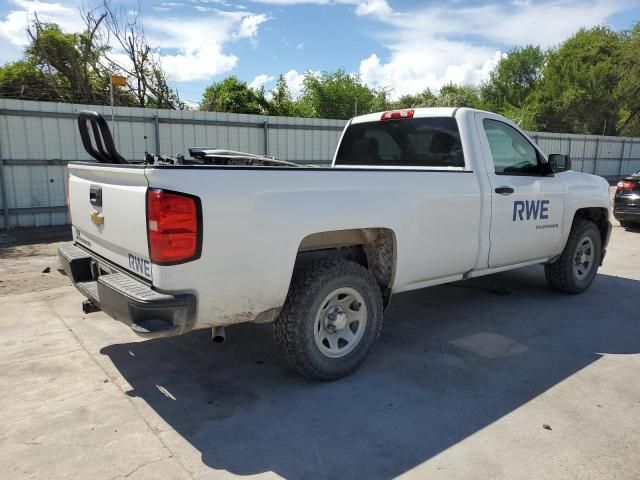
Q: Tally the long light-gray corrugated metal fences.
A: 1